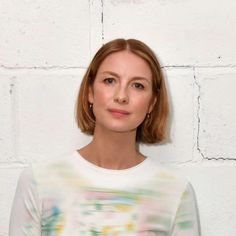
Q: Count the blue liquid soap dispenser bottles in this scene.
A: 0